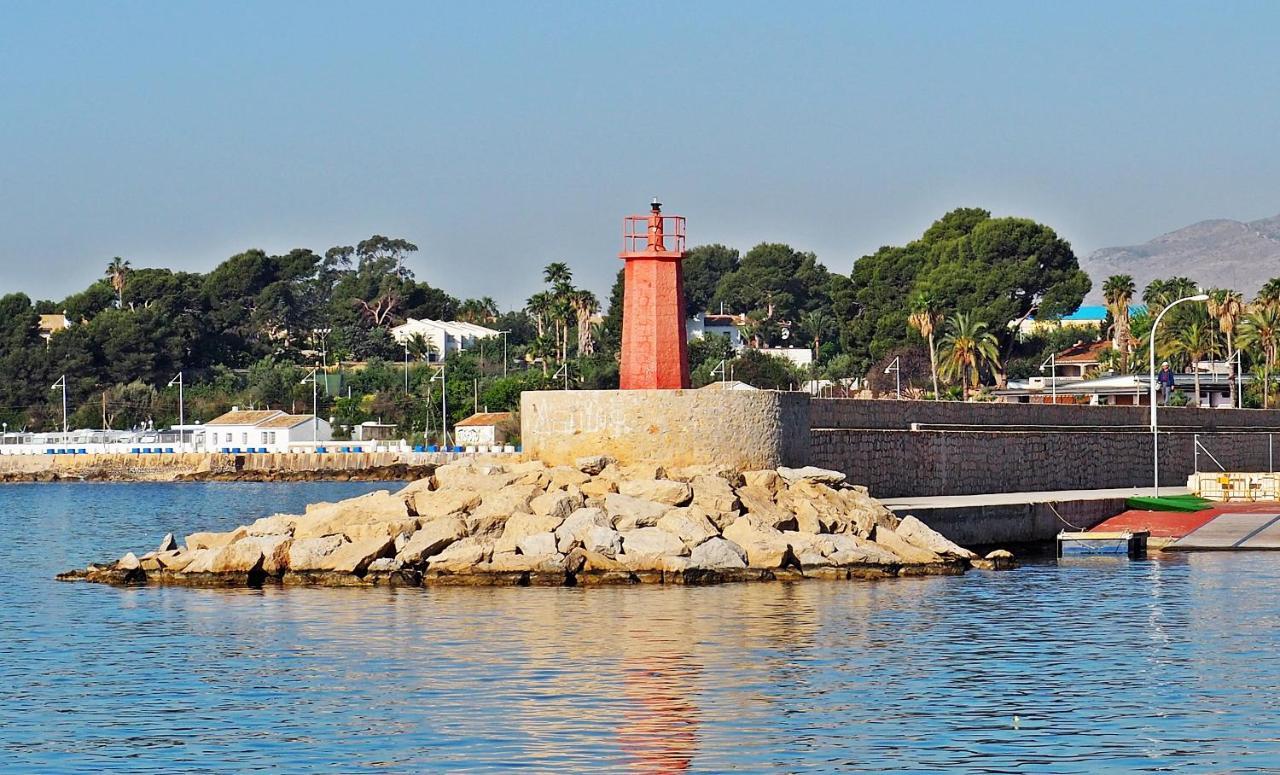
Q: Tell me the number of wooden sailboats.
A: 0